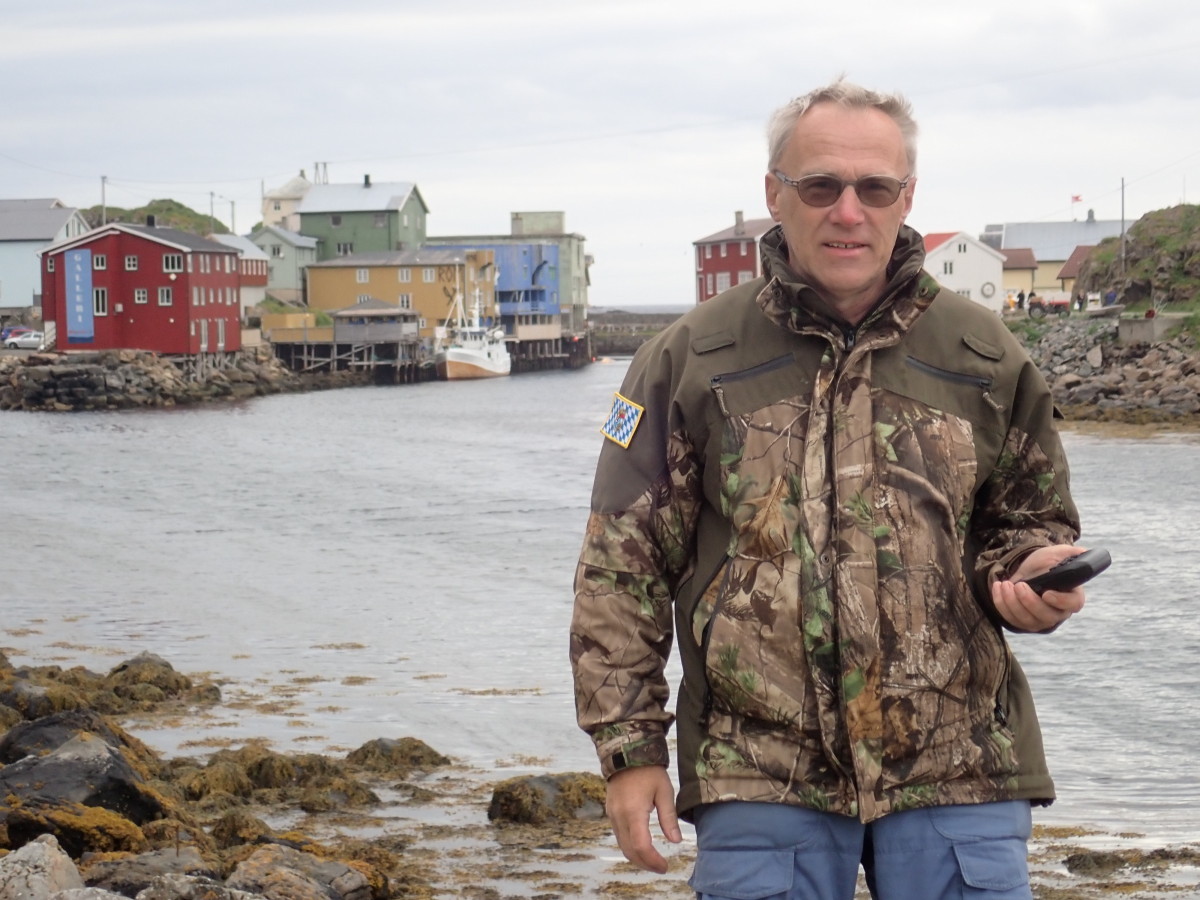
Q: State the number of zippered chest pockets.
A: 2